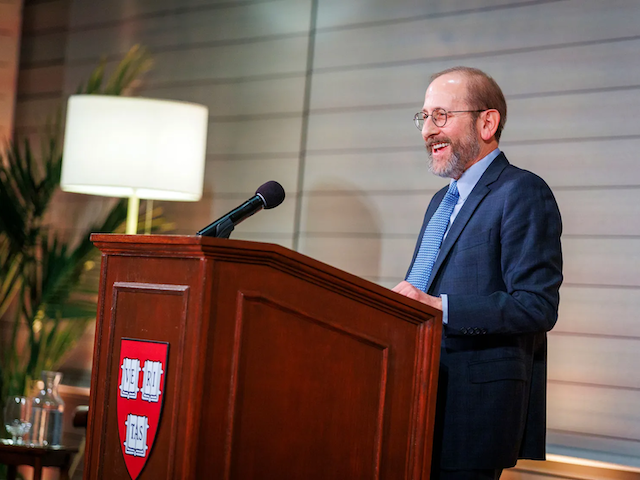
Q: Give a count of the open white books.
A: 3